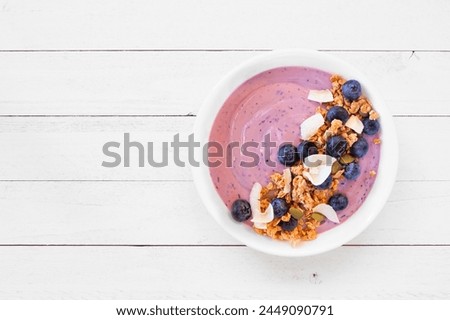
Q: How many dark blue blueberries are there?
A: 13